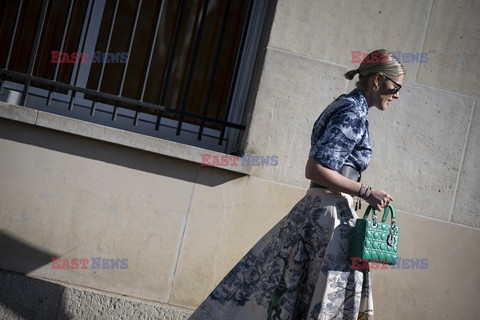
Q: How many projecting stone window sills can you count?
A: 1